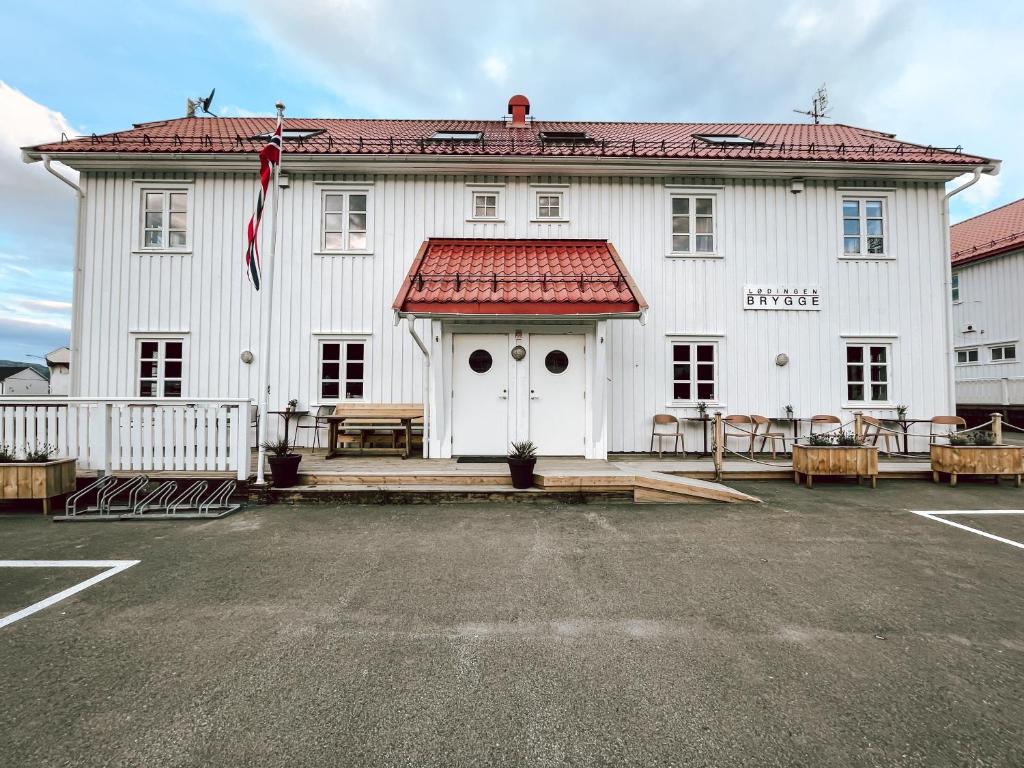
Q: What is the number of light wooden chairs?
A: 6